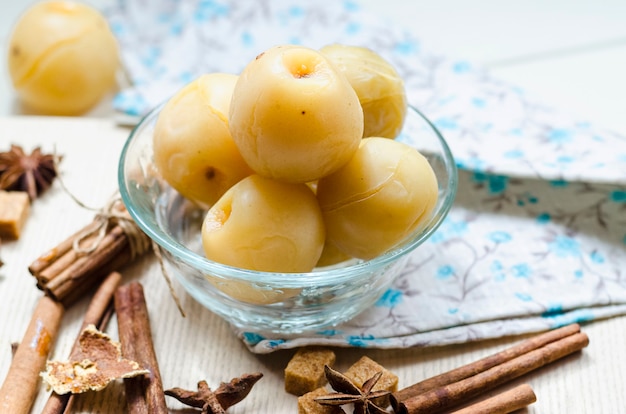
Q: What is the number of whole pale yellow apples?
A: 6